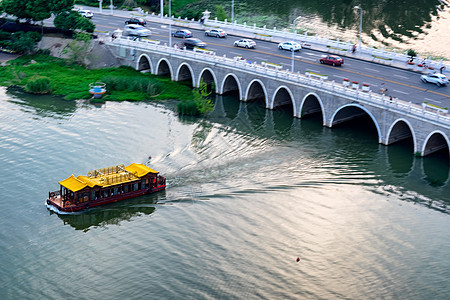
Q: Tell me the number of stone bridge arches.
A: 11